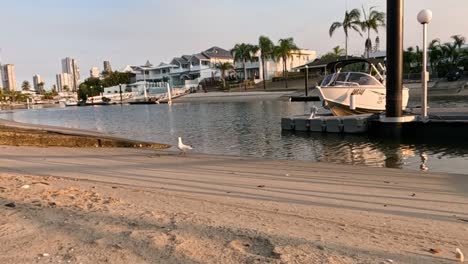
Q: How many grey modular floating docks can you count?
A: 1